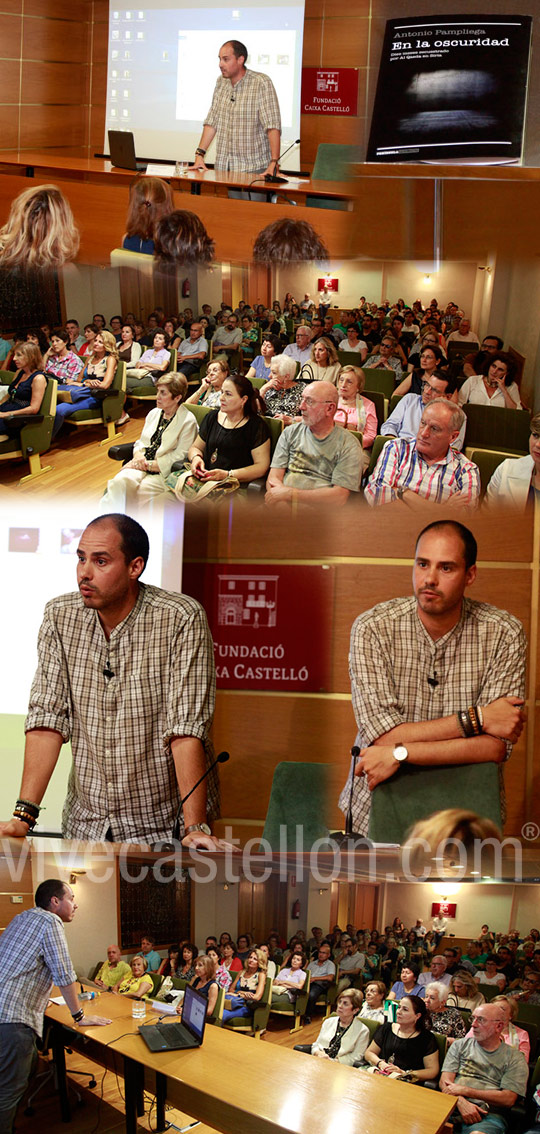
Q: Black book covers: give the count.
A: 1